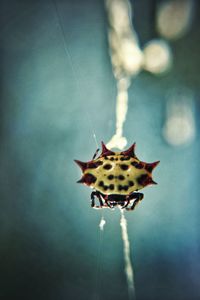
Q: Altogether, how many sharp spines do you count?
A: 6